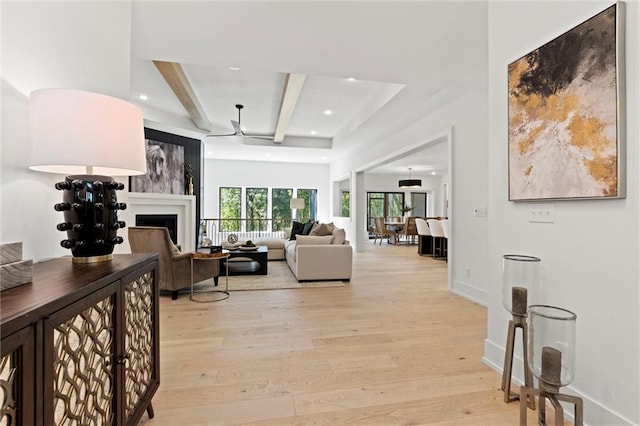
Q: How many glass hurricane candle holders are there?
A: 2